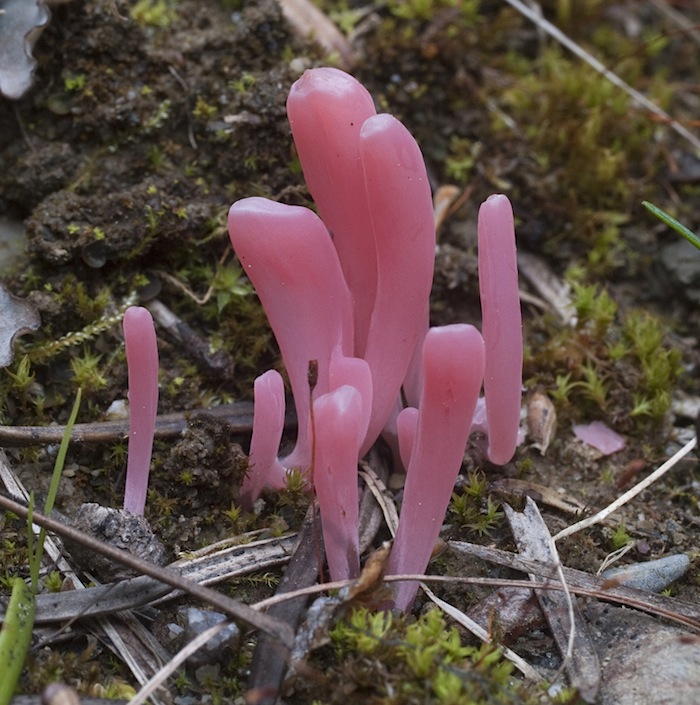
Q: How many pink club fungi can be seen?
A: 10